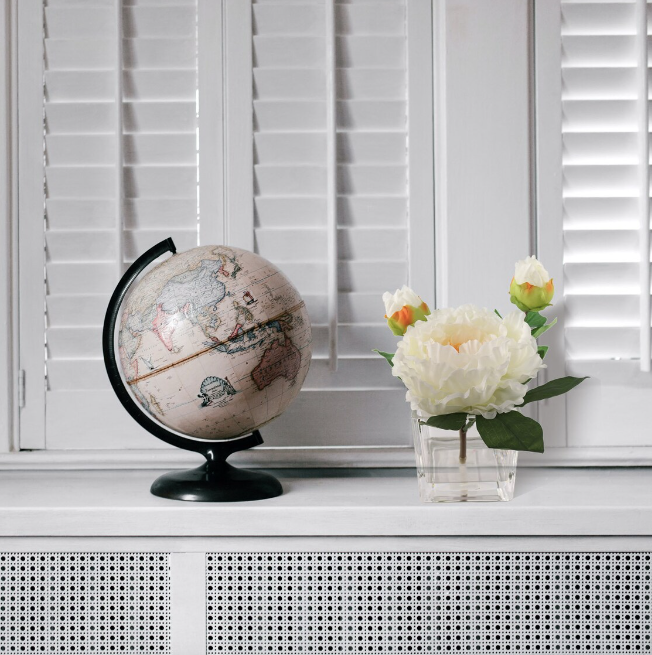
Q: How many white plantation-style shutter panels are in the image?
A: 3